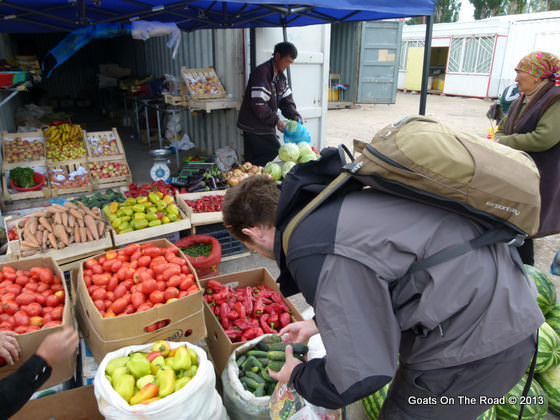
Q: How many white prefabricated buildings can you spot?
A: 2